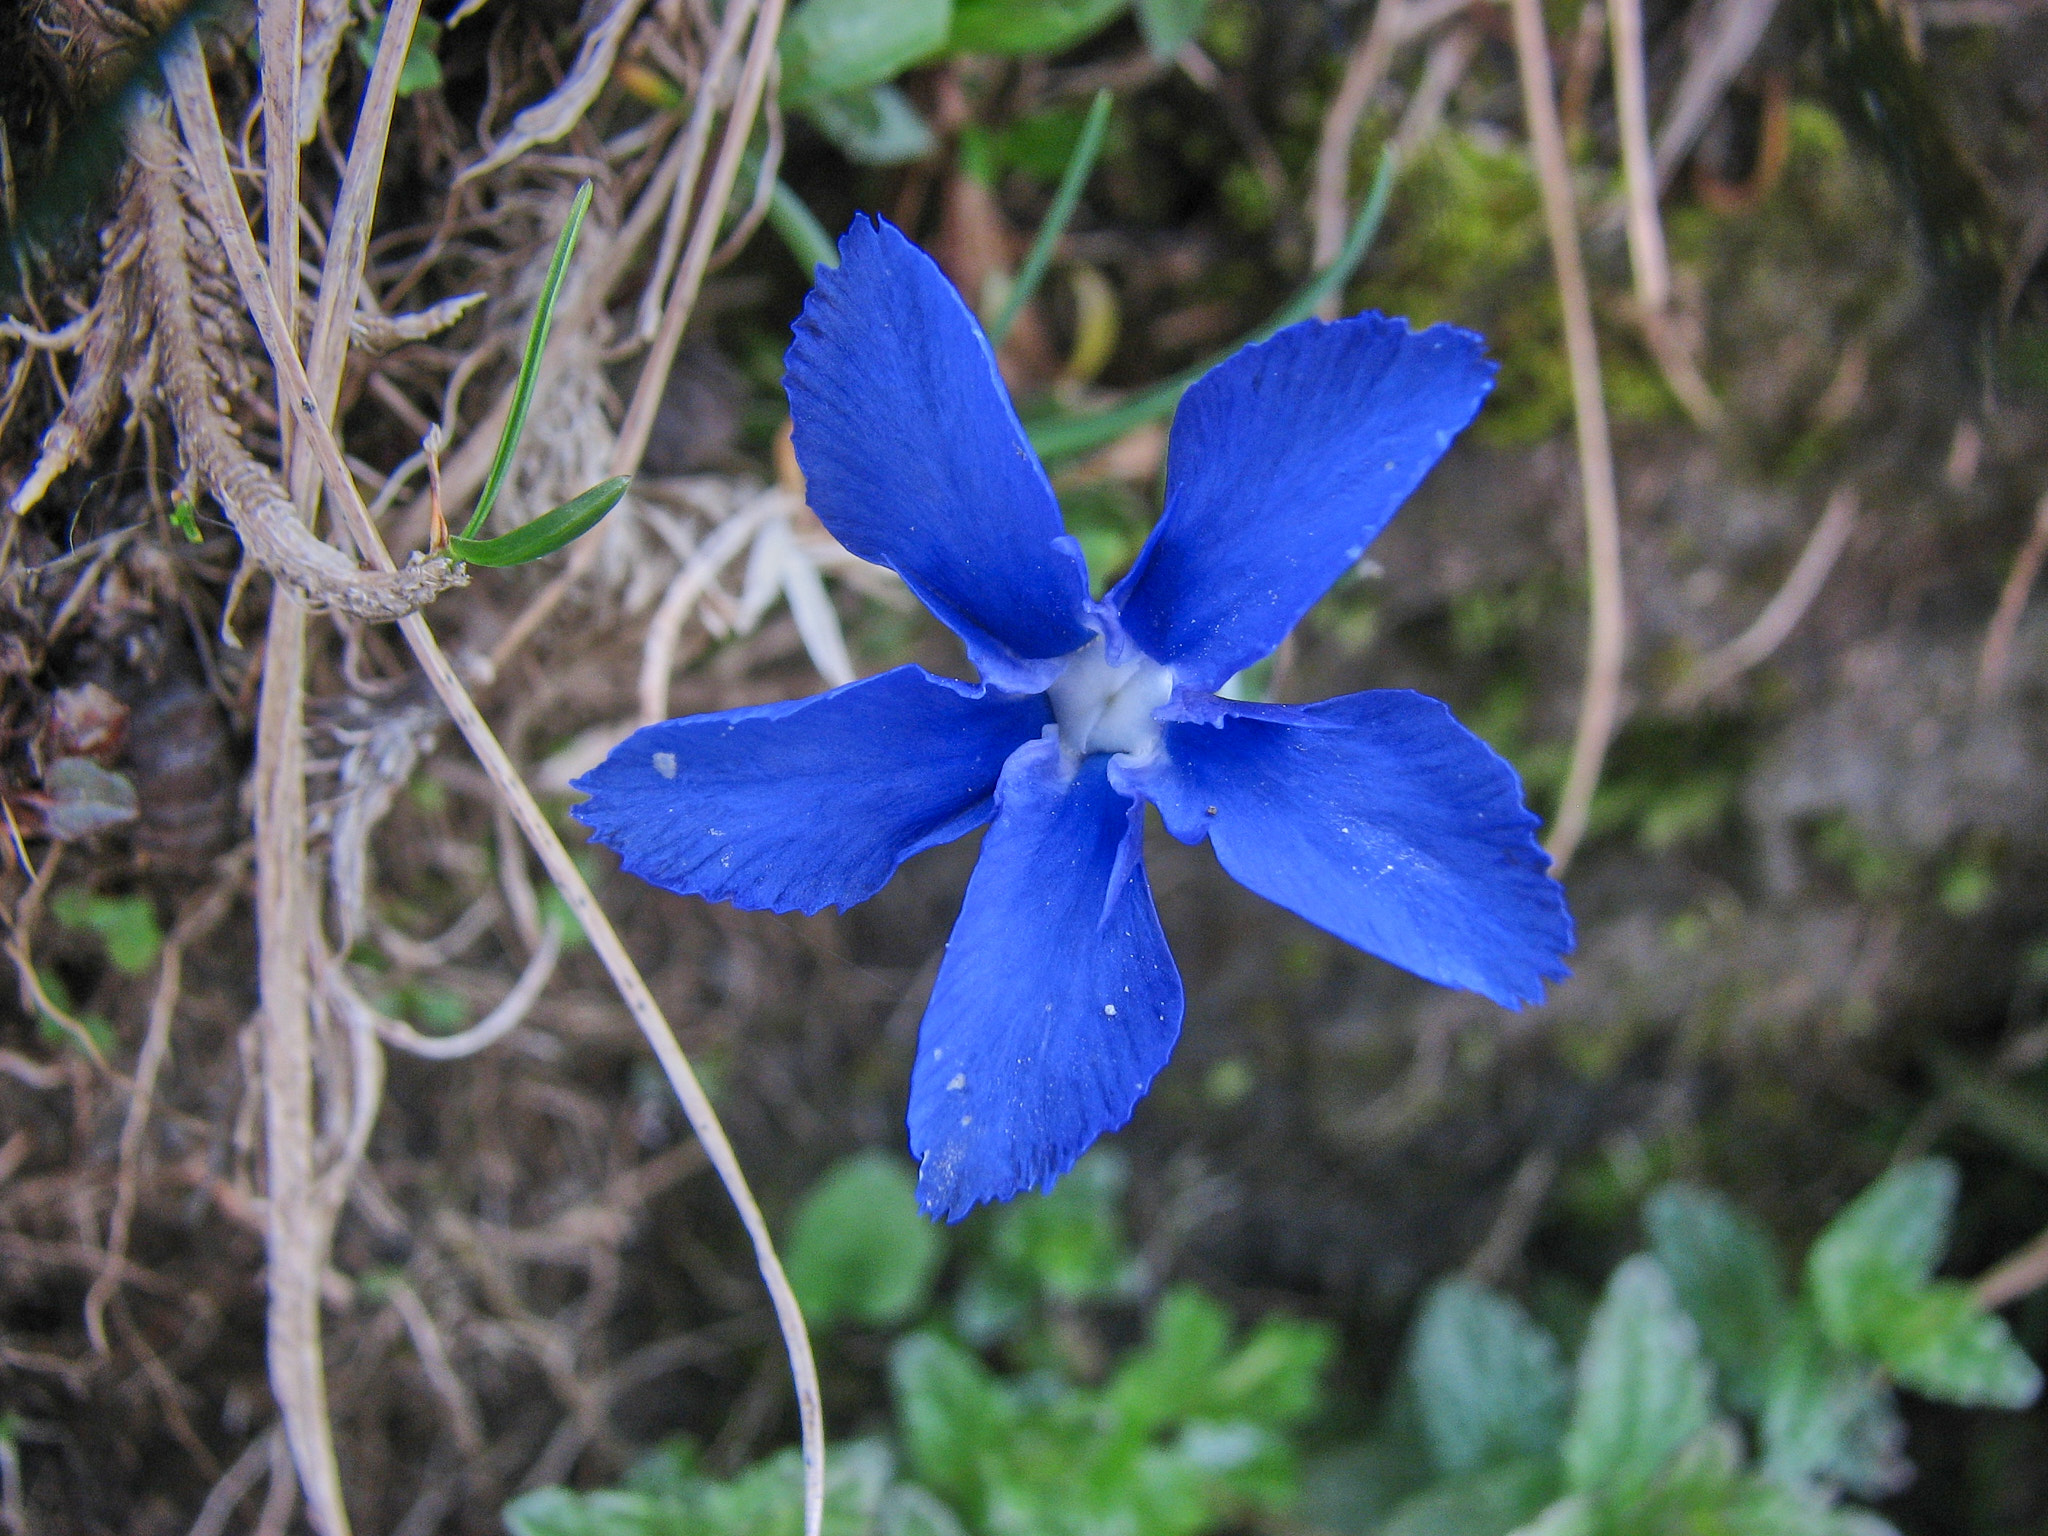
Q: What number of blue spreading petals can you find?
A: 5